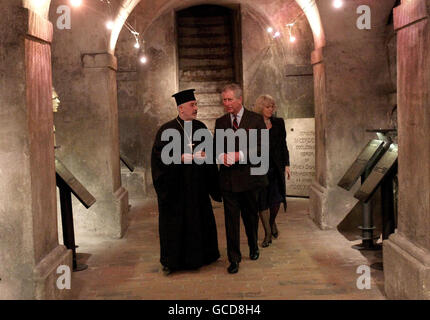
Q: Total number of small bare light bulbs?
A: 8